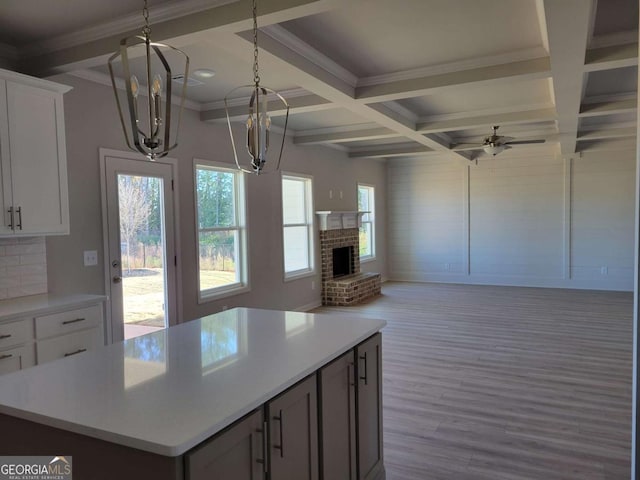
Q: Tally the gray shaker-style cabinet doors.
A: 4